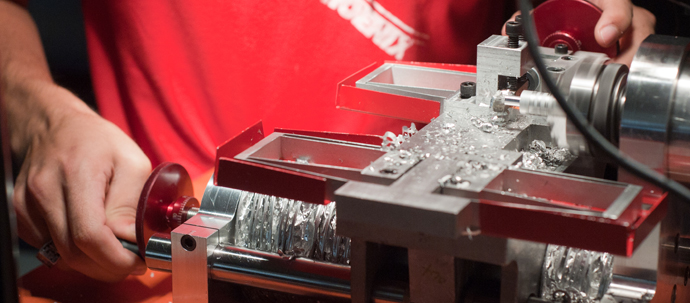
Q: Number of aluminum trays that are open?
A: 3